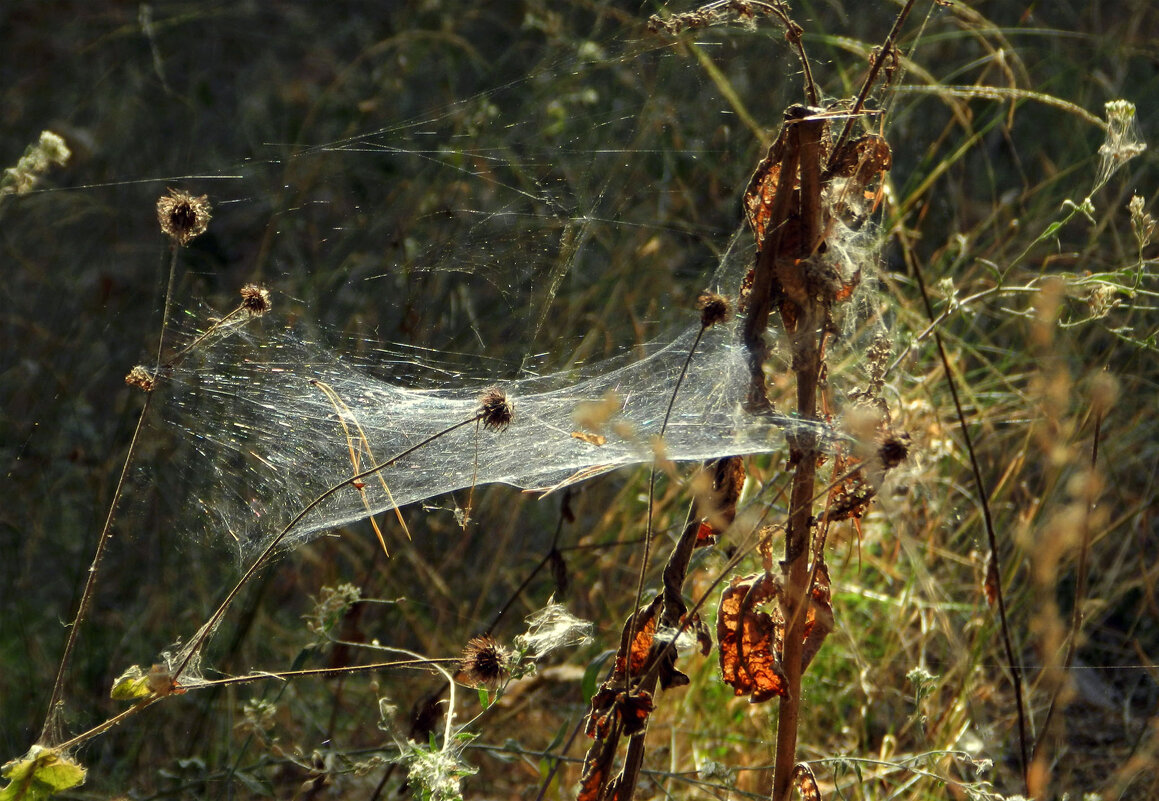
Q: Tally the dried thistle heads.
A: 7